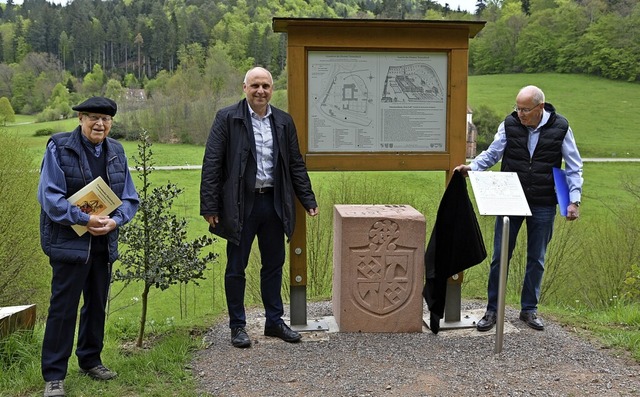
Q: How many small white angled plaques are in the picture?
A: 1